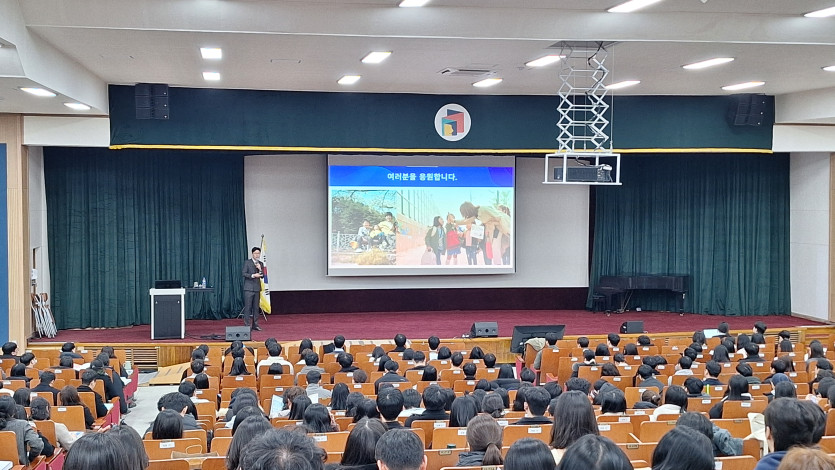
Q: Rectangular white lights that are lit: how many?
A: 15